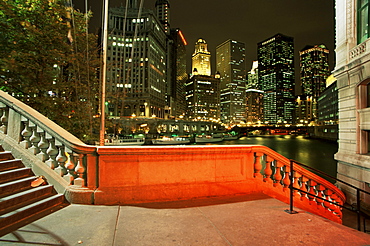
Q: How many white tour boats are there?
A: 4